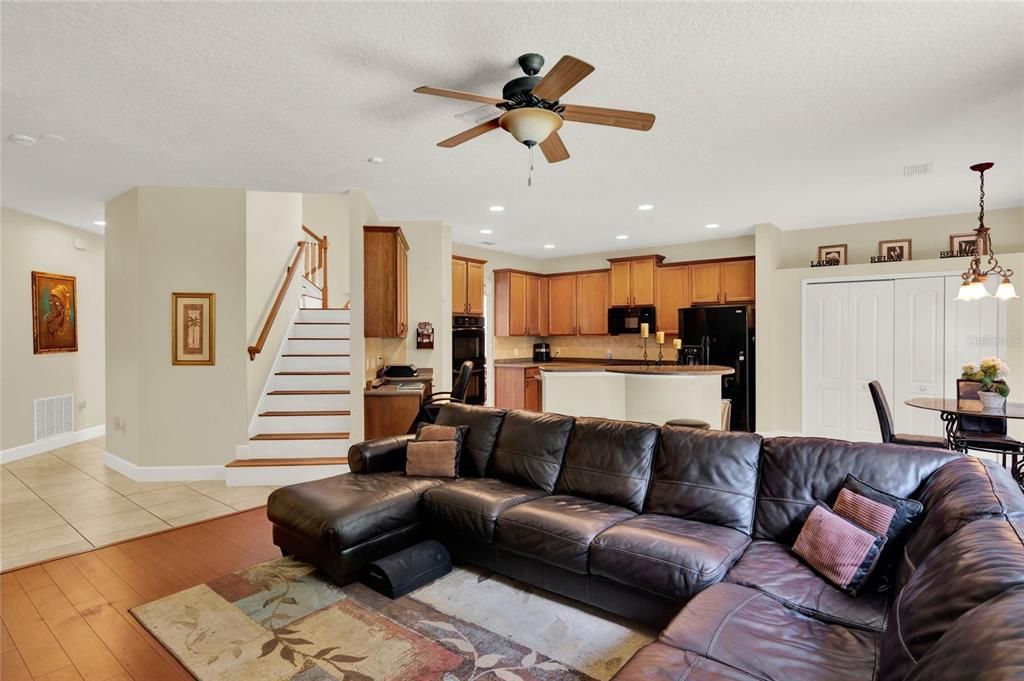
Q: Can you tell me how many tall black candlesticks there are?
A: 3